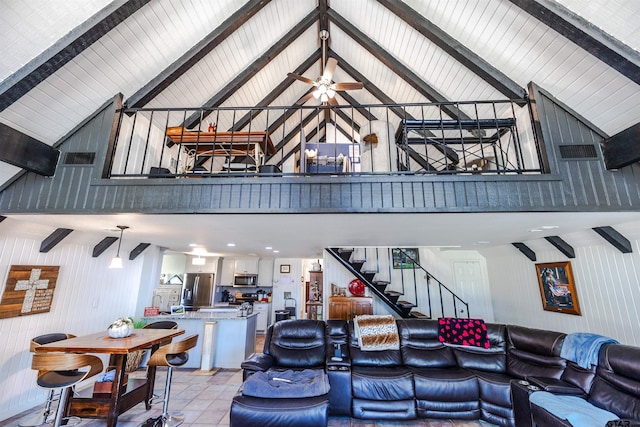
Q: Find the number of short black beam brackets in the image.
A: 6